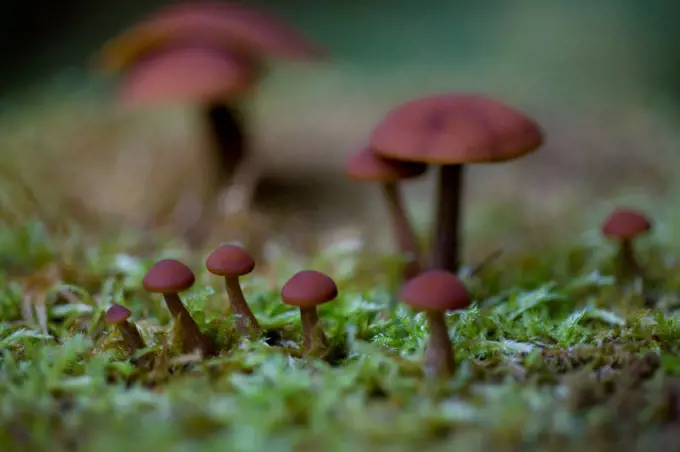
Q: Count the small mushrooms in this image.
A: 6